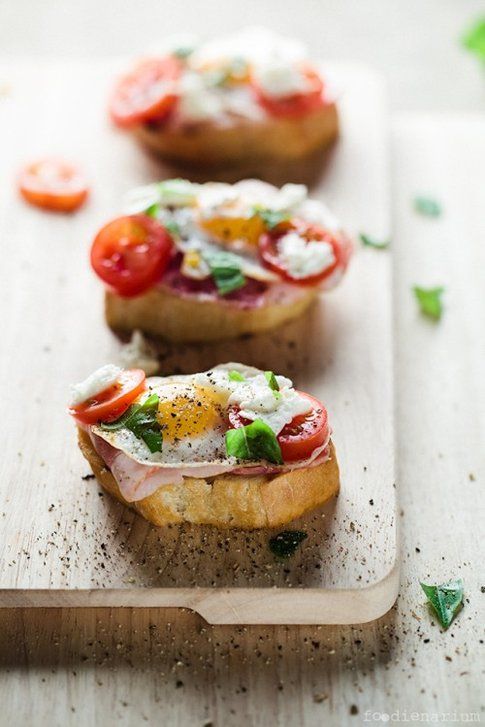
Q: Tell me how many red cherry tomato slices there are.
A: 7